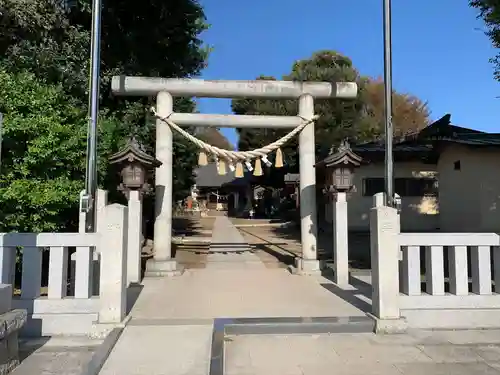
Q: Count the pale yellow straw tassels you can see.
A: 5